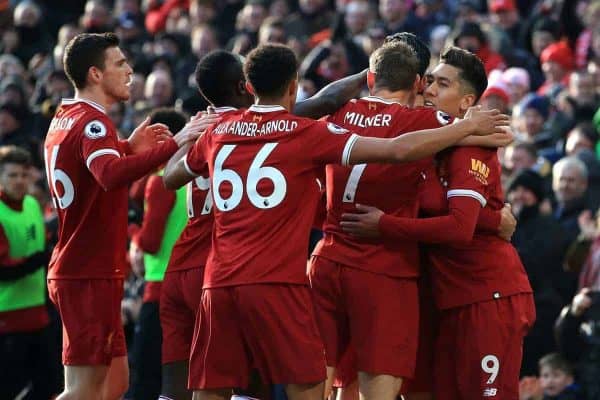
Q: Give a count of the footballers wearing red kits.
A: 6